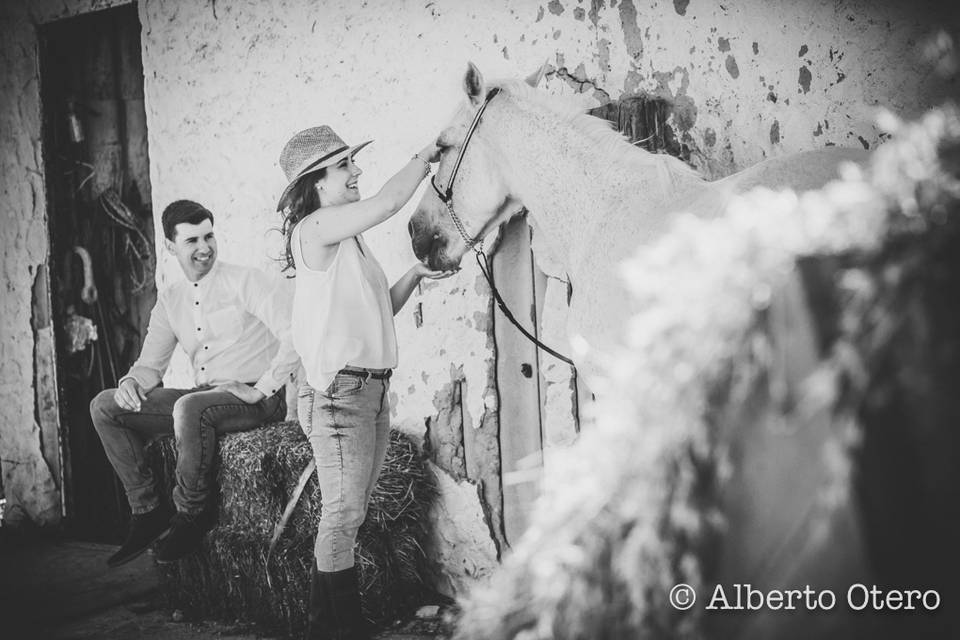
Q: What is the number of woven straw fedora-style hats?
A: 1